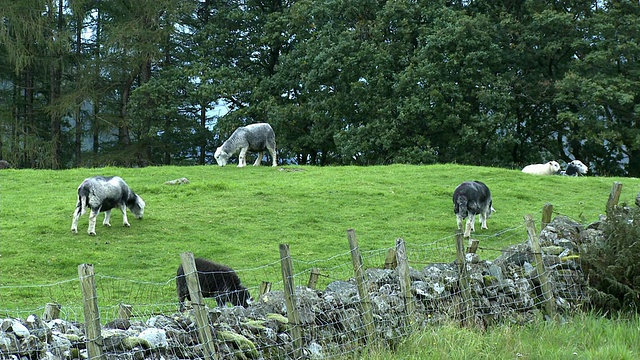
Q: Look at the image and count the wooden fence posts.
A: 15